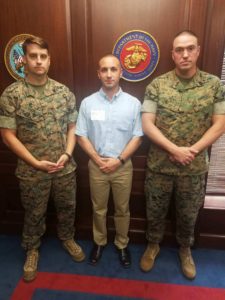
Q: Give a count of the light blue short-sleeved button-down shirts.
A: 1